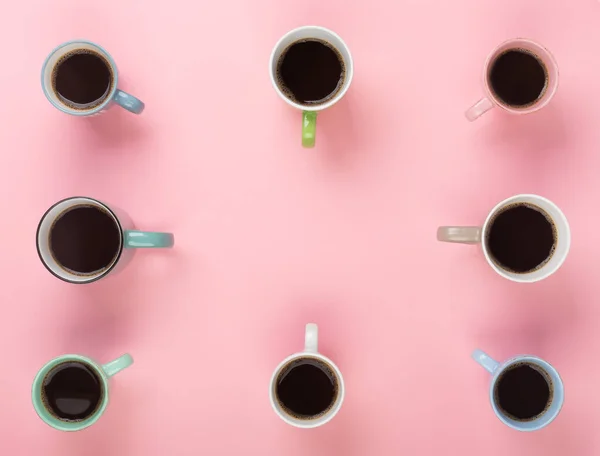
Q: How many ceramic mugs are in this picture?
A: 8